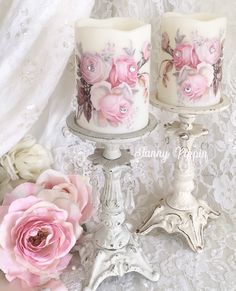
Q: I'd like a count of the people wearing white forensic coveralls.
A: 0